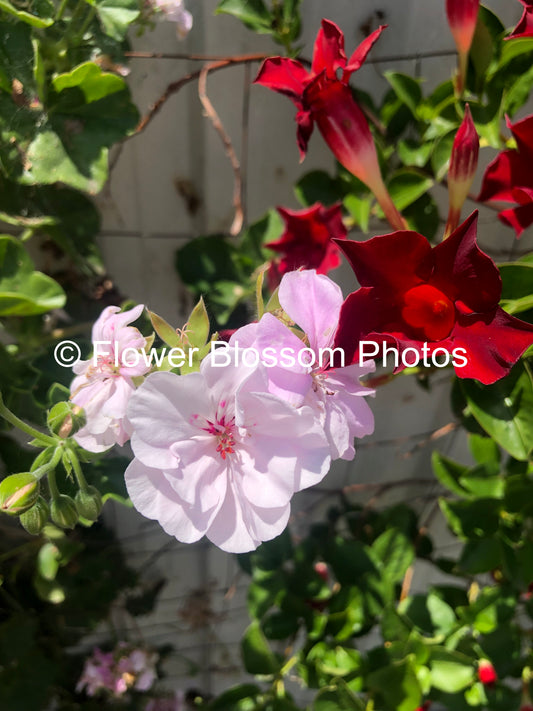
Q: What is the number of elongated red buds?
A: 2